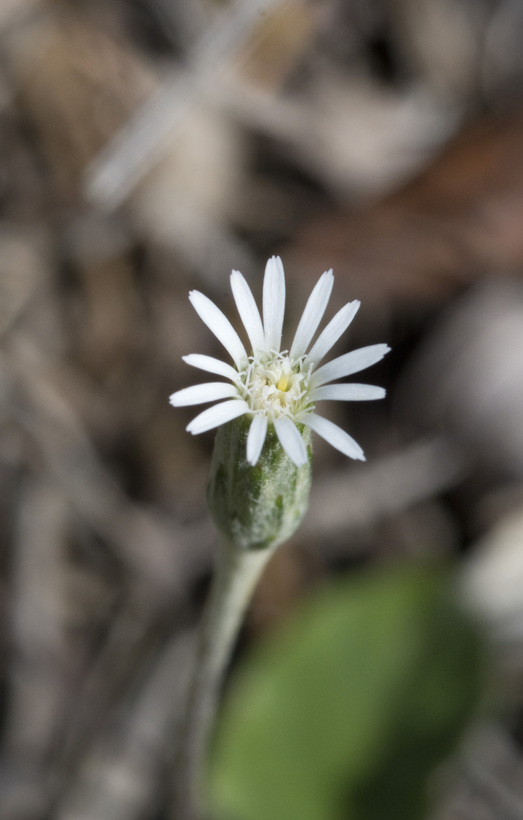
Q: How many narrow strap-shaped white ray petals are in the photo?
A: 13